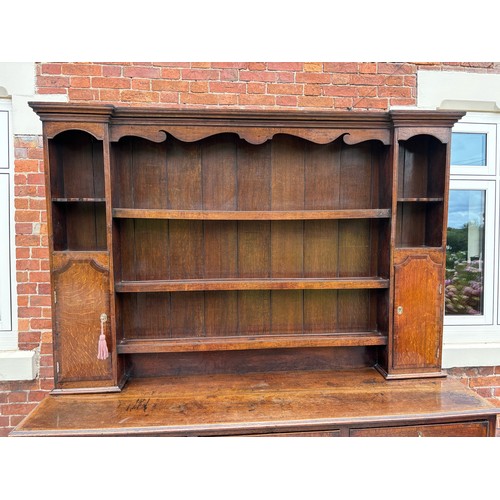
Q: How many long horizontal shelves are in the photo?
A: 3